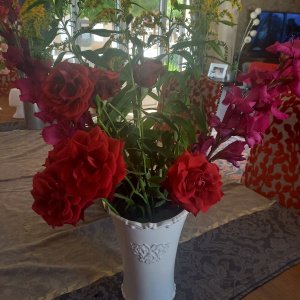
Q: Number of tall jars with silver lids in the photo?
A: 0